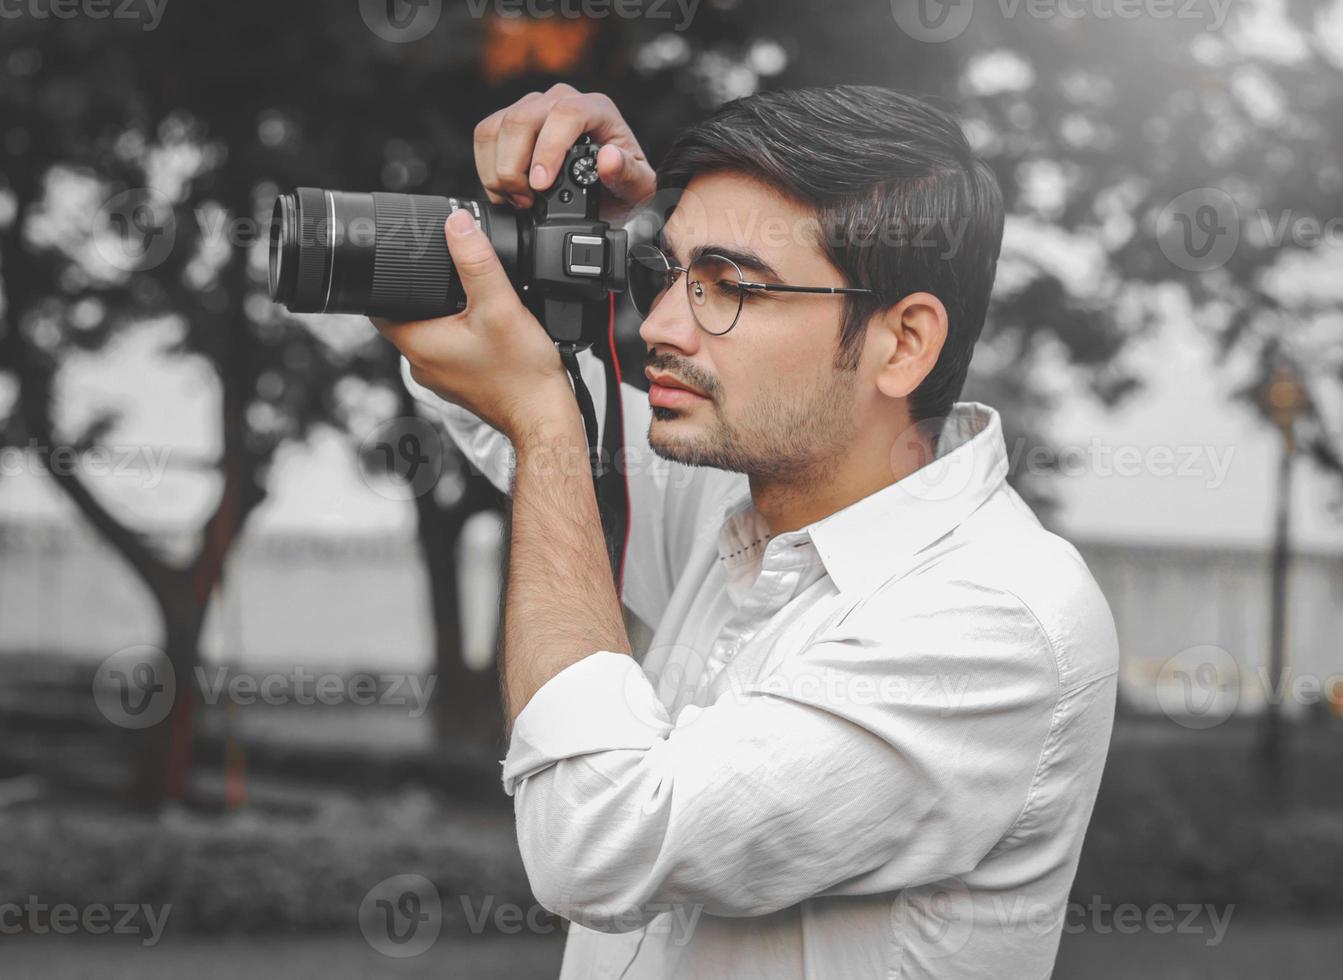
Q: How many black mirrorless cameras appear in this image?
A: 1